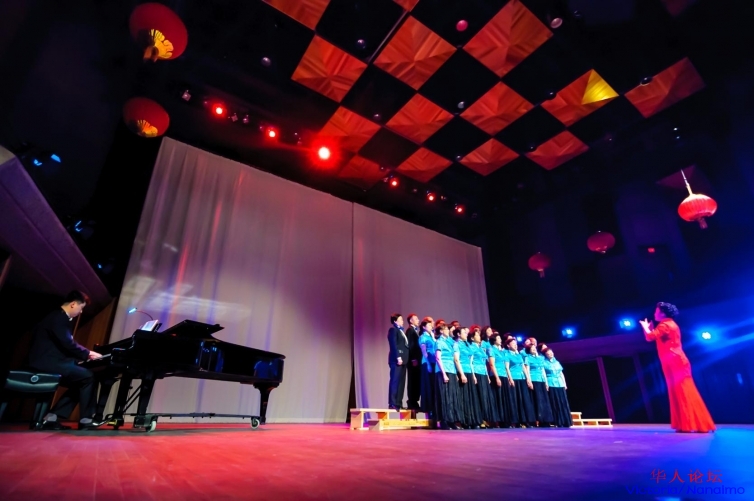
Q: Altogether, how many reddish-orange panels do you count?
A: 14